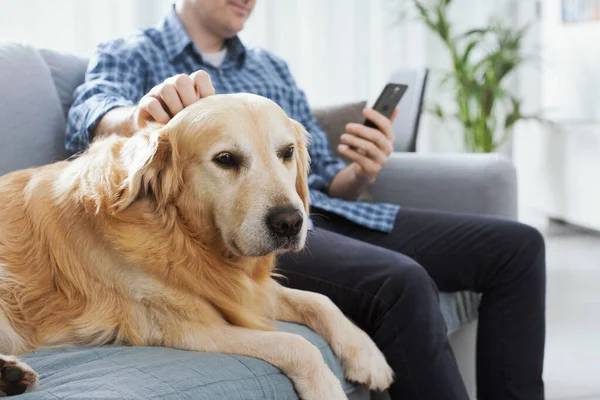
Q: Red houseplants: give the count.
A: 0